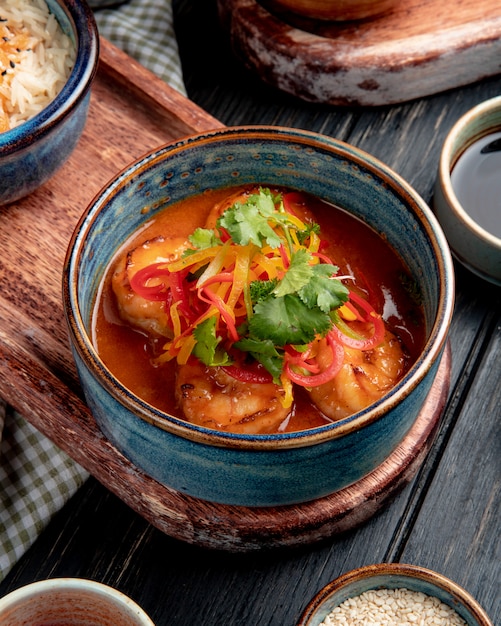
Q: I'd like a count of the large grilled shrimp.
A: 4